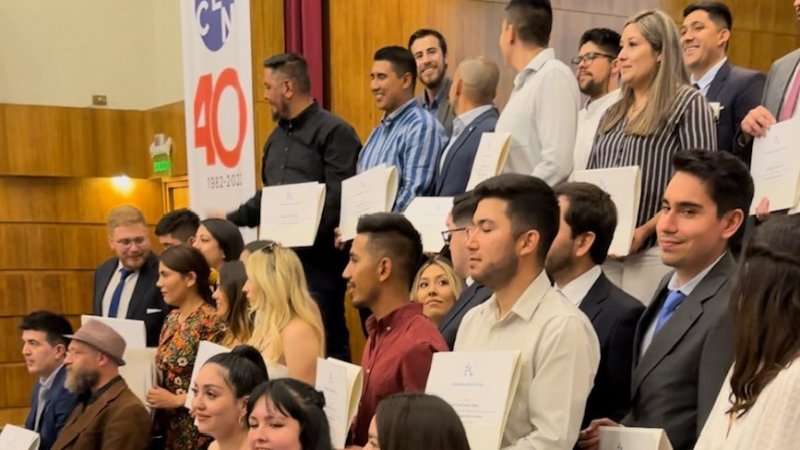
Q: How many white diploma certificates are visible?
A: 13